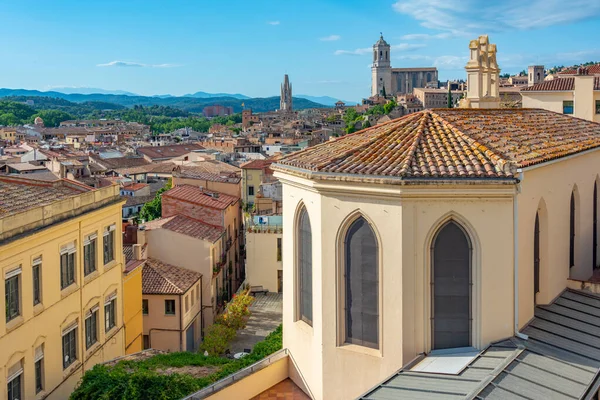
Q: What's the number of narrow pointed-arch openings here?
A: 6